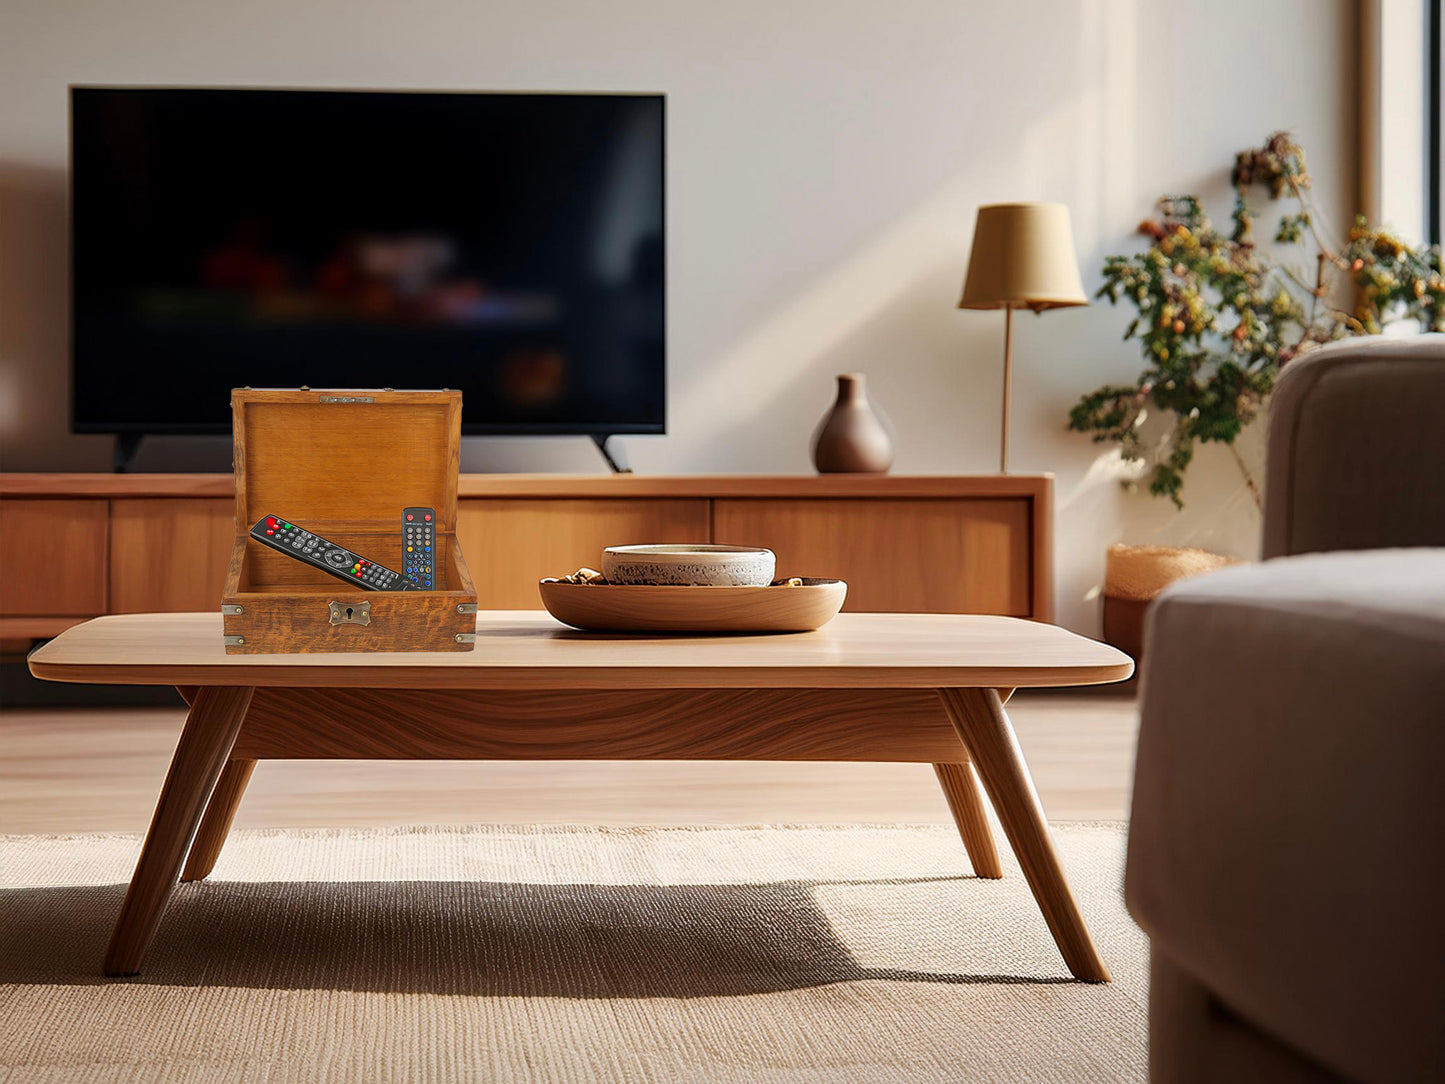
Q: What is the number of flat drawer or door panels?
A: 4